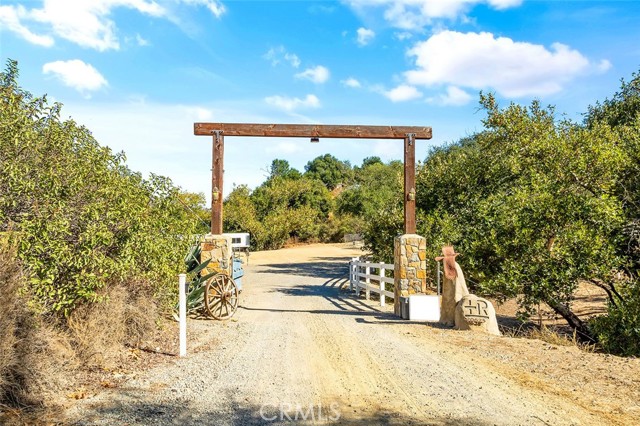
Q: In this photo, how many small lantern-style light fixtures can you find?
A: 2